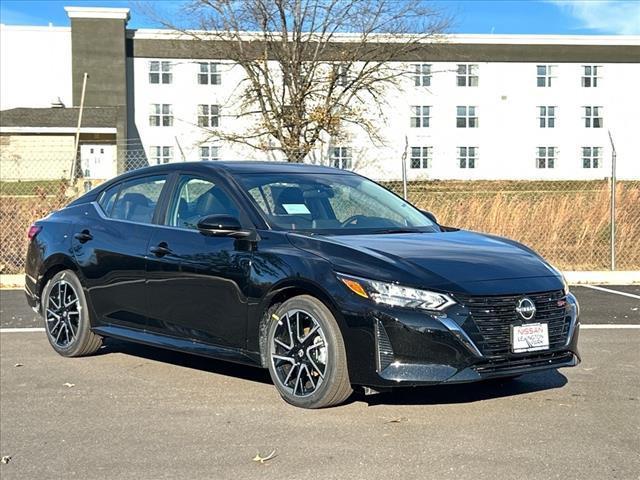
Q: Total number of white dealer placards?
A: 1